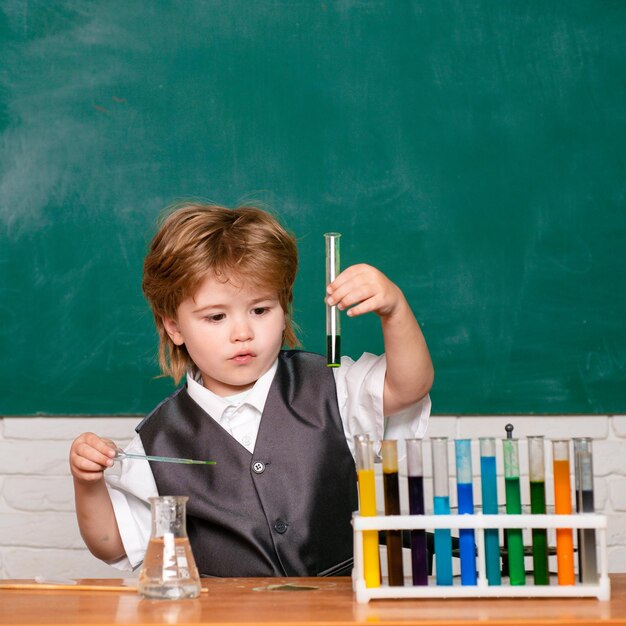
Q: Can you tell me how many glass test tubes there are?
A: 11